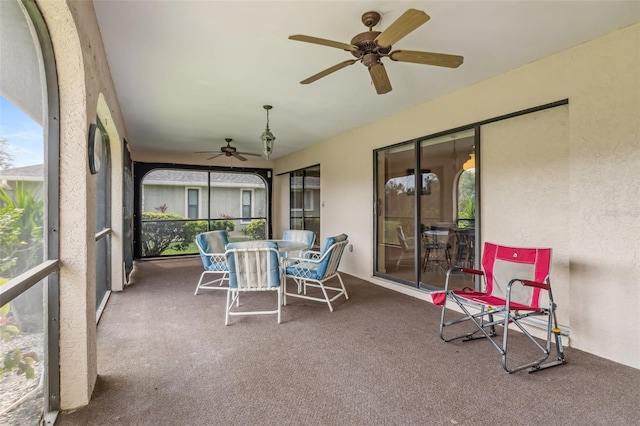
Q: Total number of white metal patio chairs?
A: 4